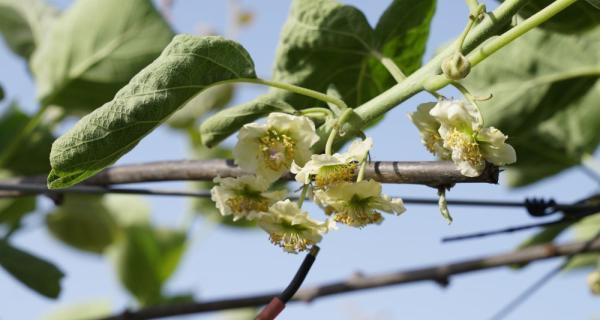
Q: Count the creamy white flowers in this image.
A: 7